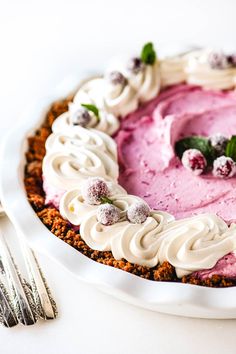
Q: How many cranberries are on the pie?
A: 11